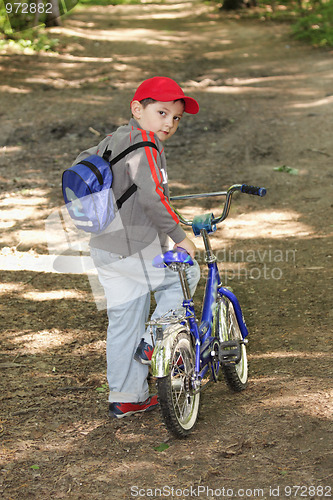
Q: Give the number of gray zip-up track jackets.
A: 1